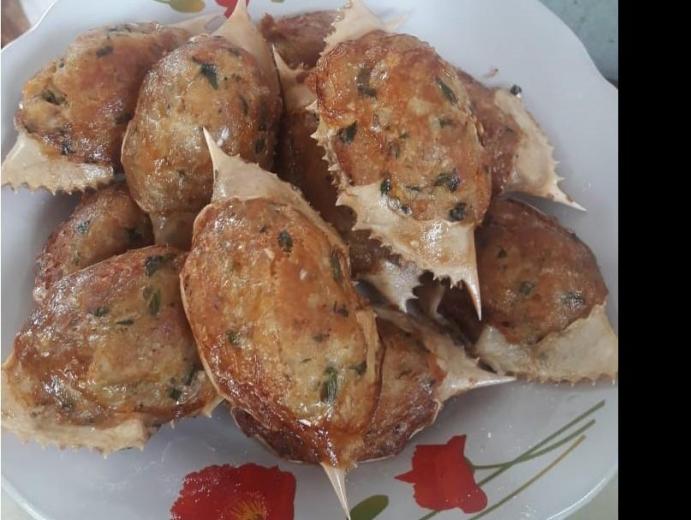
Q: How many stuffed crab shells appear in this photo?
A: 11